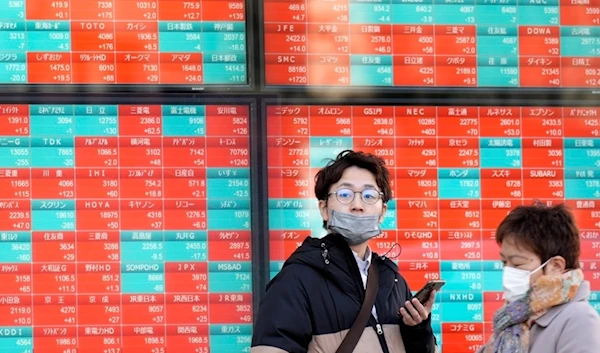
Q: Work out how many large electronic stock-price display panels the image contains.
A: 4